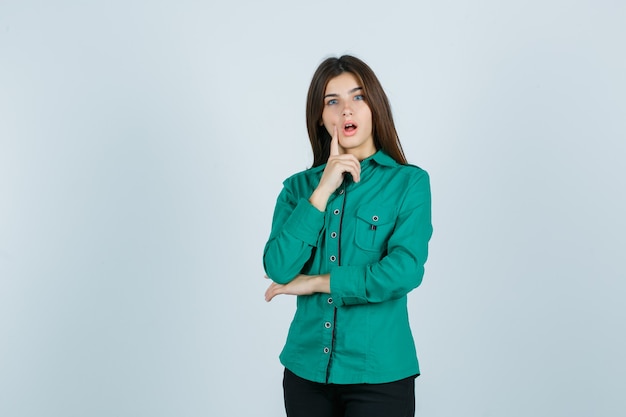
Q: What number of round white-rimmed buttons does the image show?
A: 8